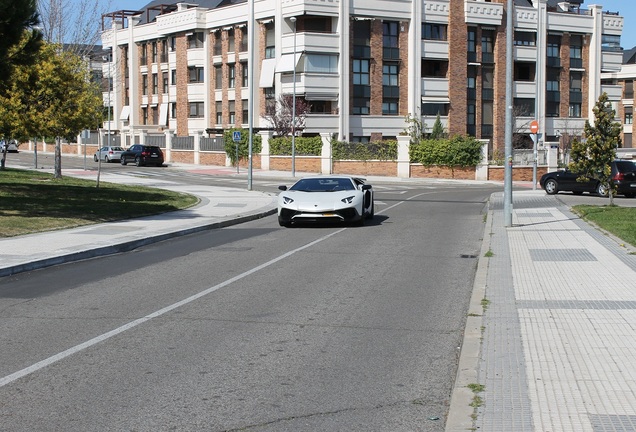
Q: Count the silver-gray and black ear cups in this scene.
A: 0